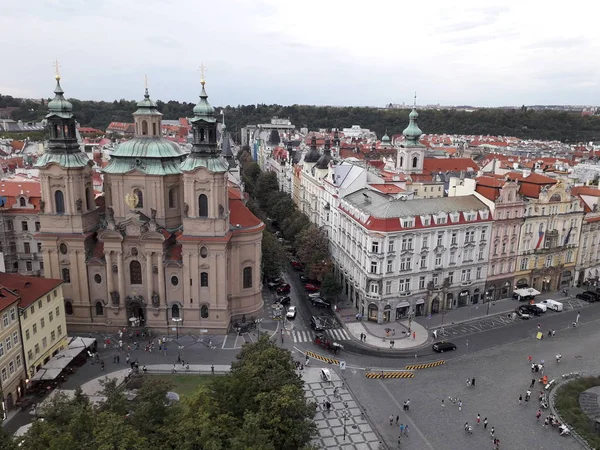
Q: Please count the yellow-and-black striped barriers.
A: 3